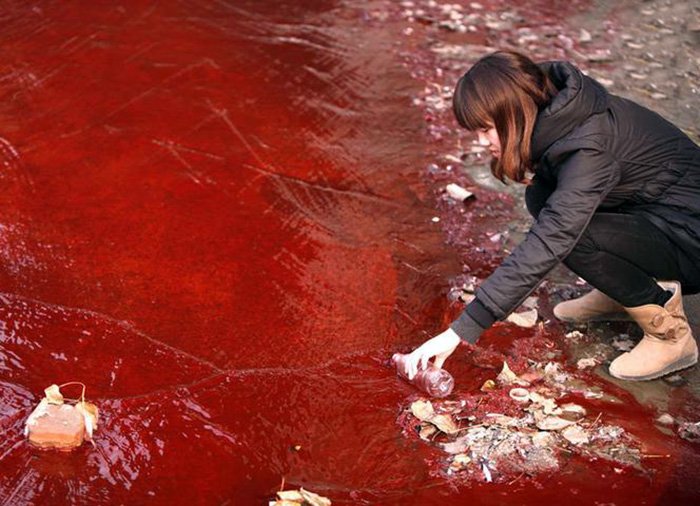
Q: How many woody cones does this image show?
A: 0